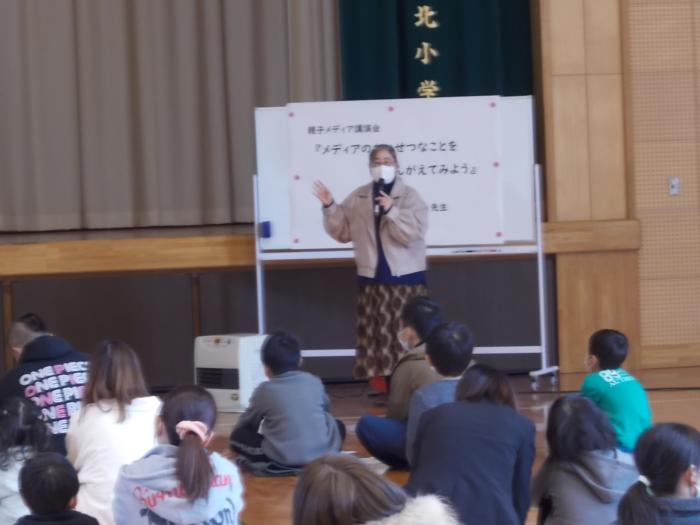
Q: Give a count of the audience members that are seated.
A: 13